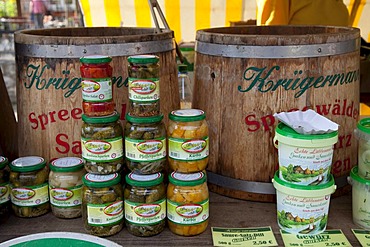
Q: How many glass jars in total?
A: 11